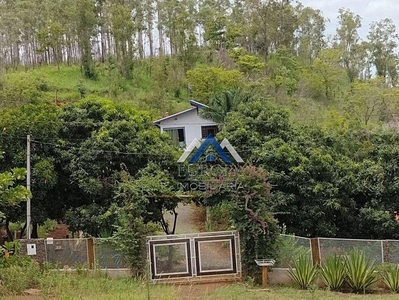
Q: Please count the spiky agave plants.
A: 4